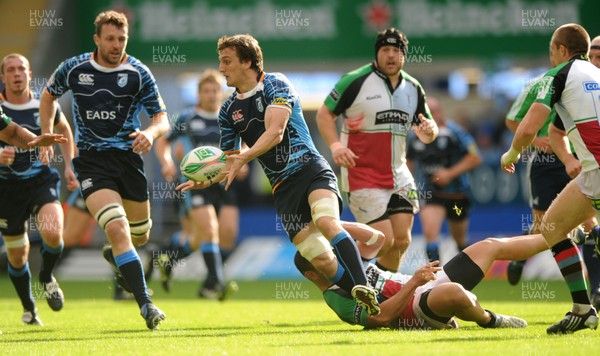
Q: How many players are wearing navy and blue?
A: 5